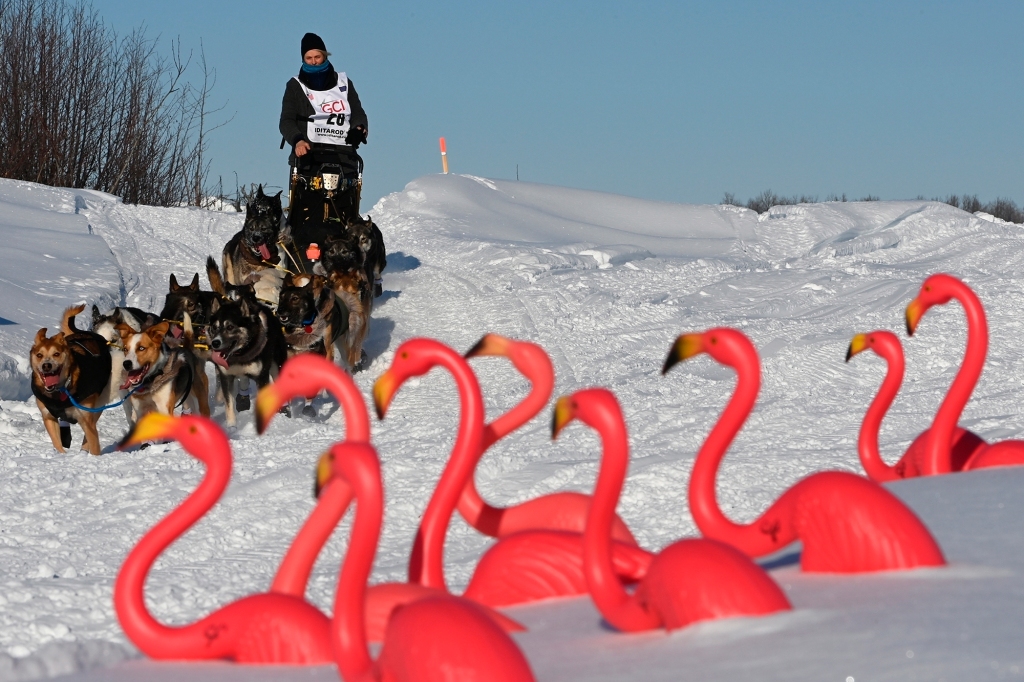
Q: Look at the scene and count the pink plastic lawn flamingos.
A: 9